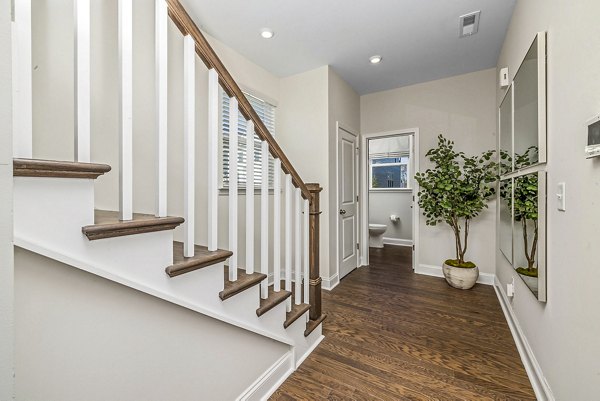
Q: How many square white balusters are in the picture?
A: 13